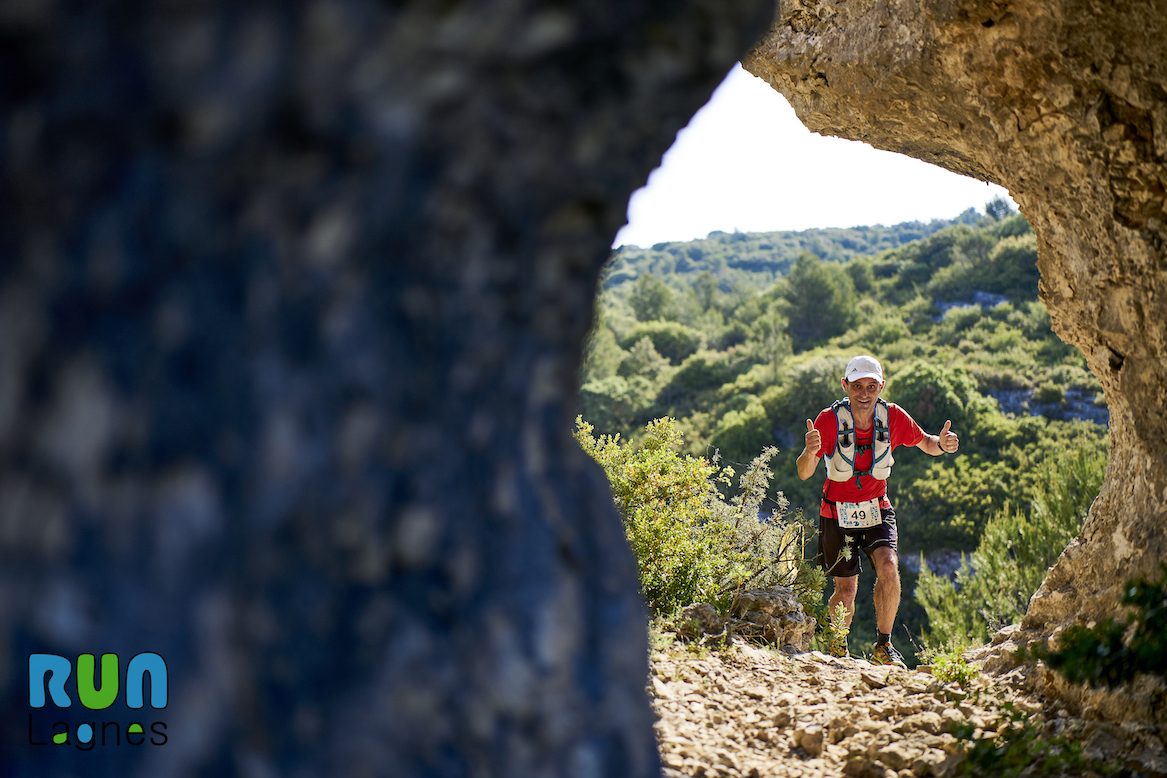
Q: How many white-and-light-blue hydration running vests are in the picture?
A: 1